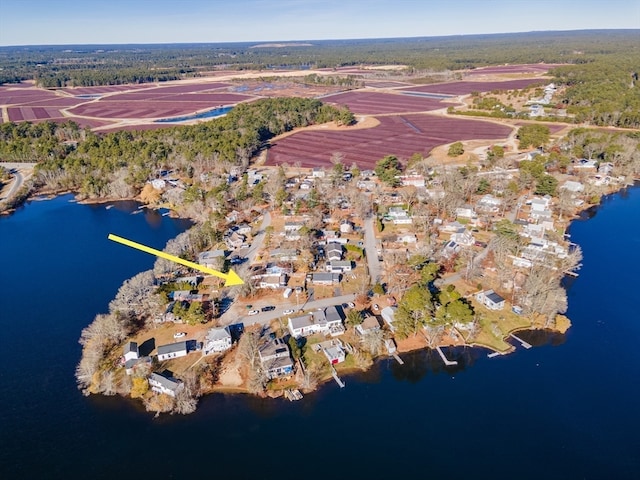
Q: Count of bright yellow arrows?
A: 1